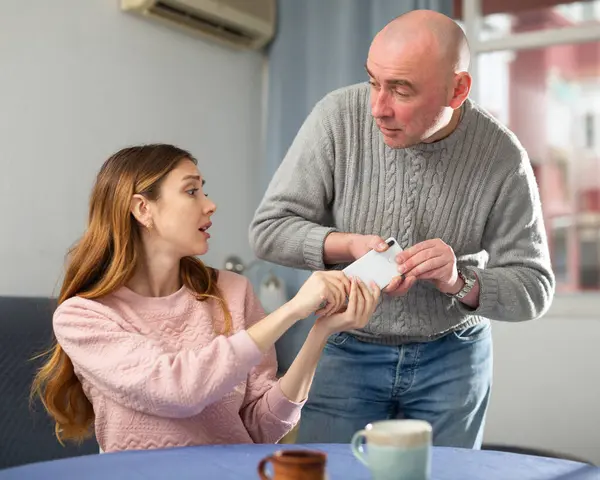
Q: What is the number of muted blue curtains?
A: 1